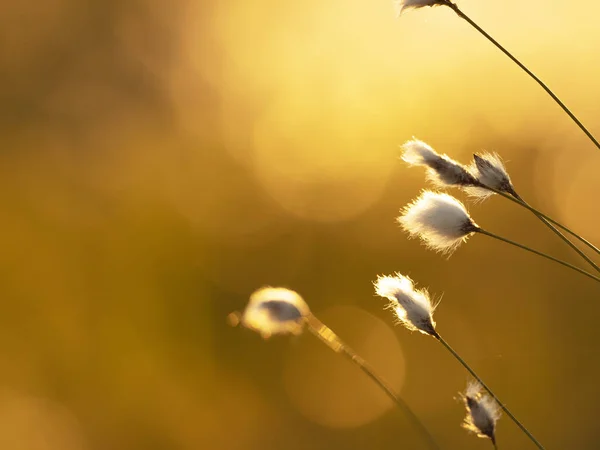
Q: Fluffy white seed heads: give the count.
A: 7